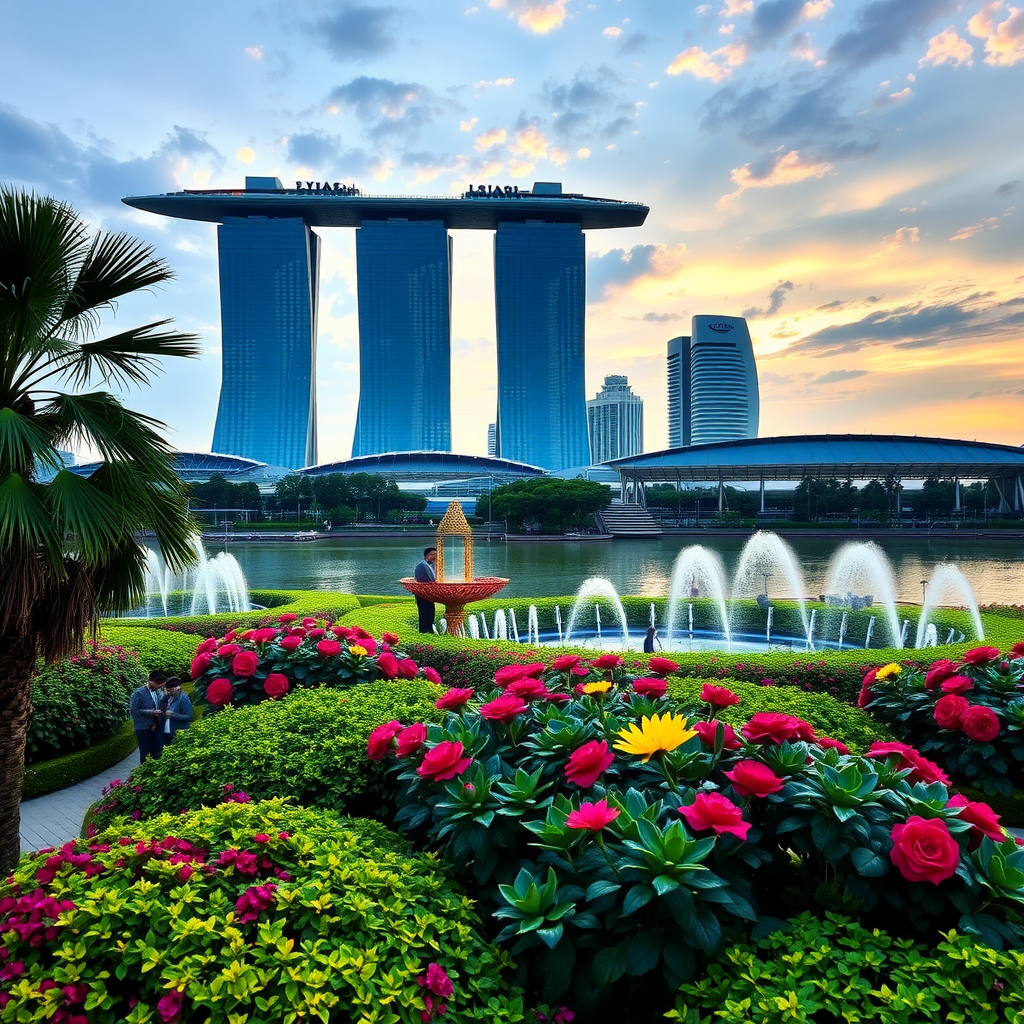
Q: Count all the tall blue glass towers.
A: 3